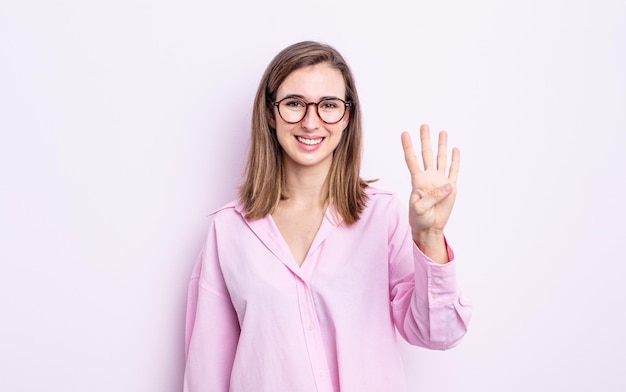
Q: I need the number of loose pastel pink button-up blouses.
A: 1